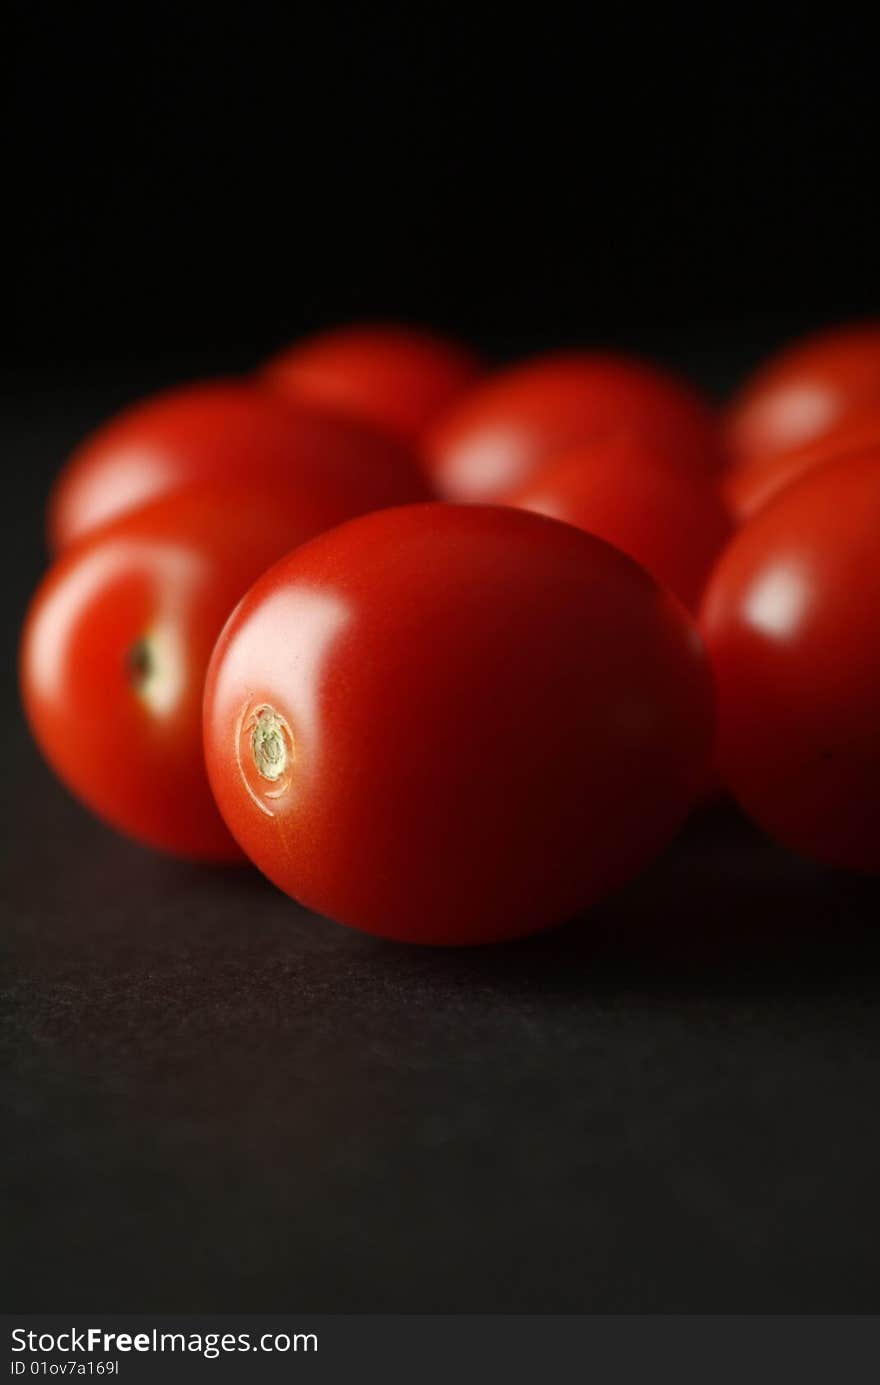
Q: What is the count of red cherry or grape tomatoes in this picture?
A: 9